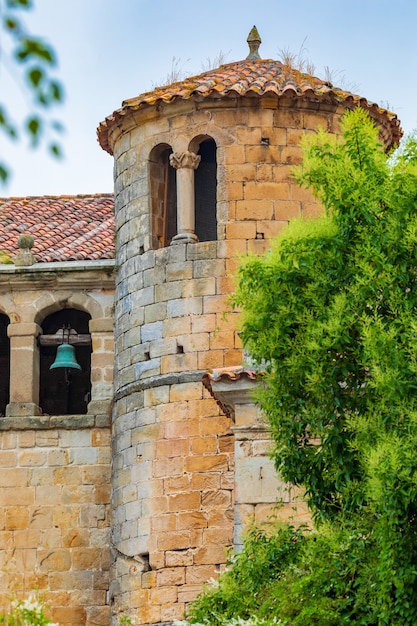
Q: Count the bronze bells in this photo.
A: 1